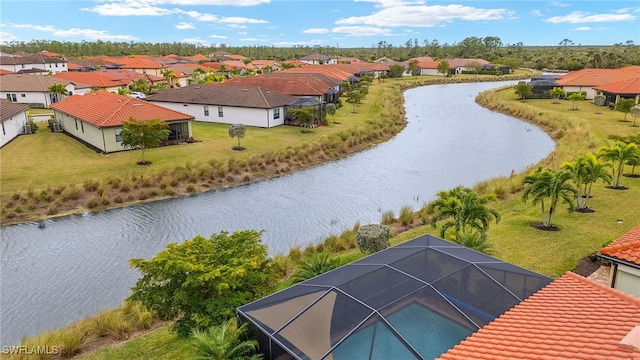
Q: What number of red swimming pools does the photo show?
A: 0